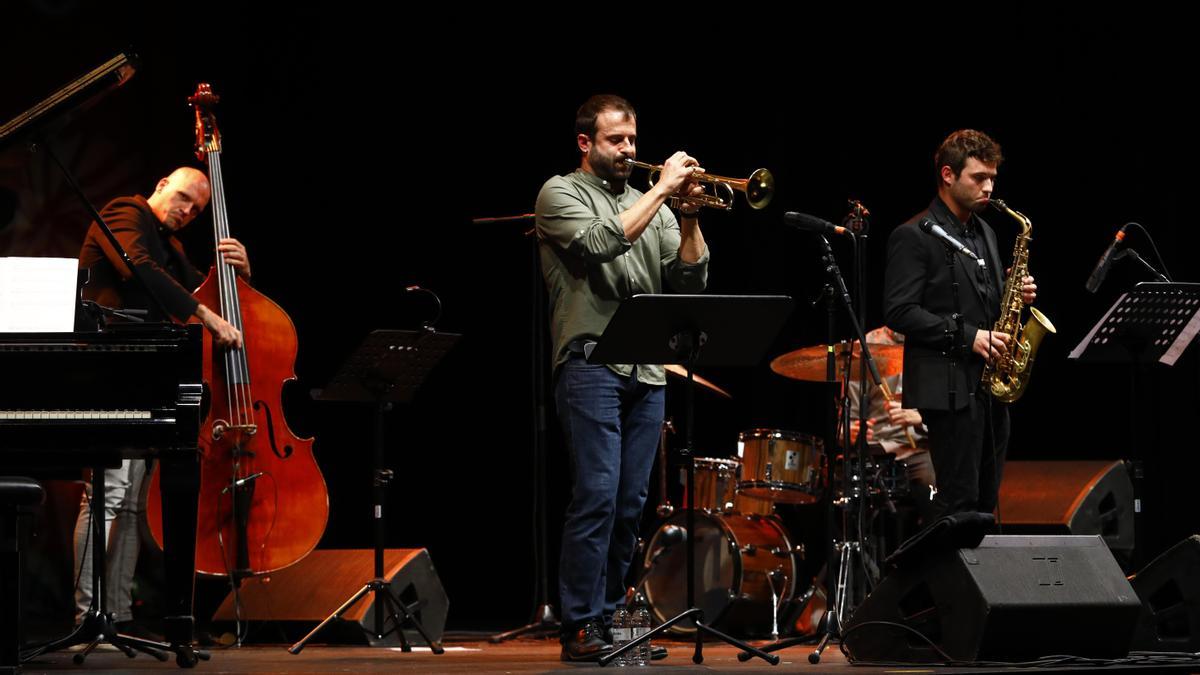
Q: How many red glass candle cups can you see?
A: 0